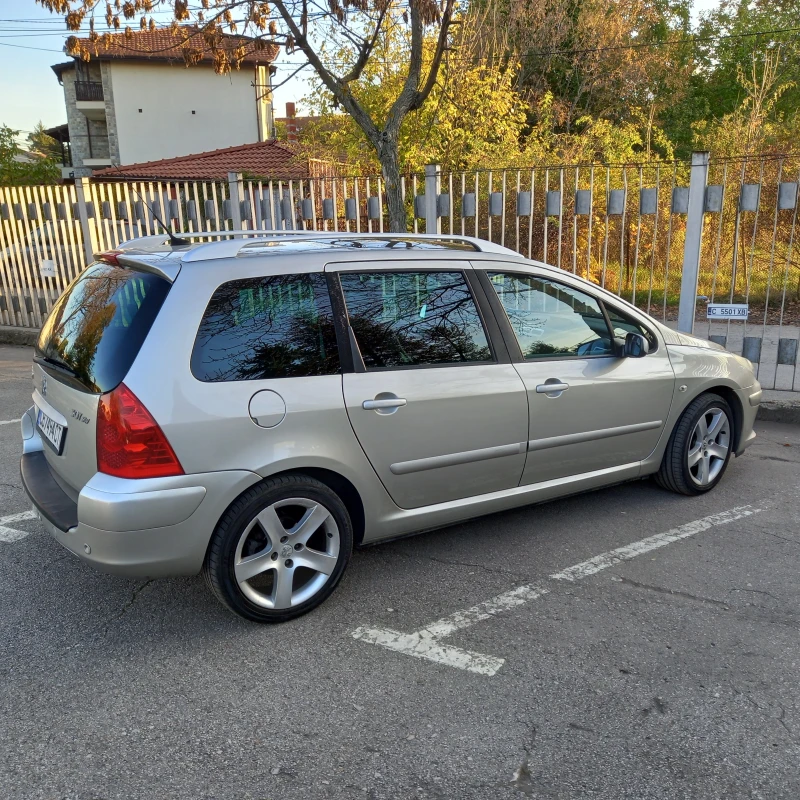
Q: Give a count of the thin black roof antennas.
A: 1